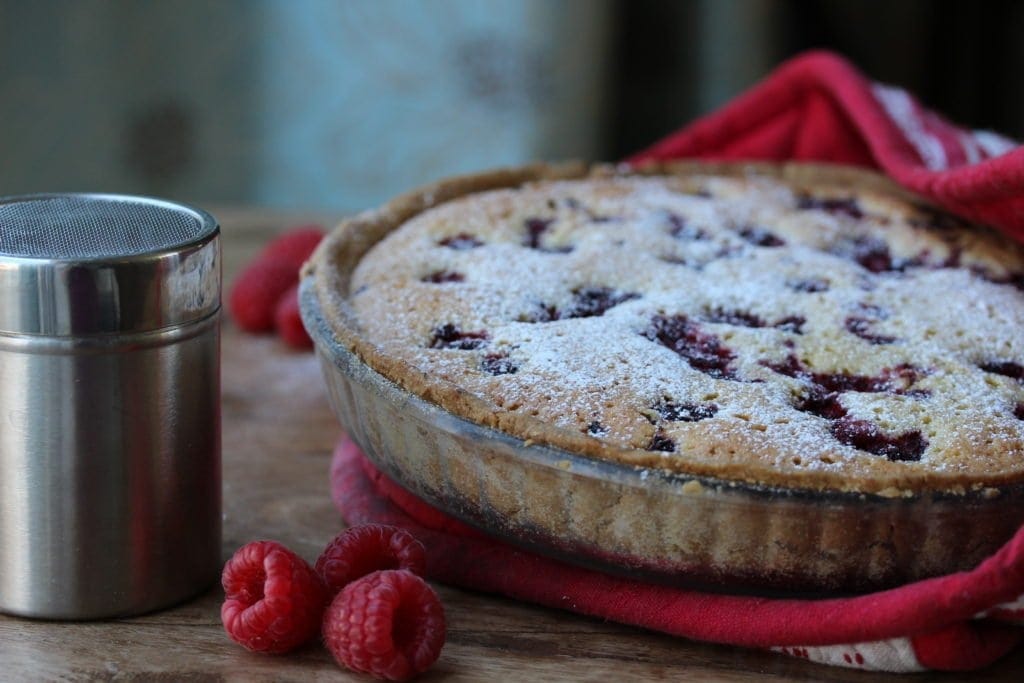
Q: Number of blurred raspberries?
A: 3